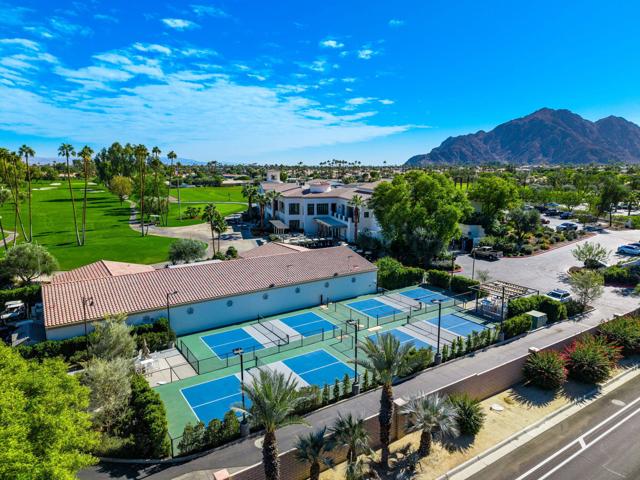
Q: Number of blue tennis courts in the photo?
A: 4